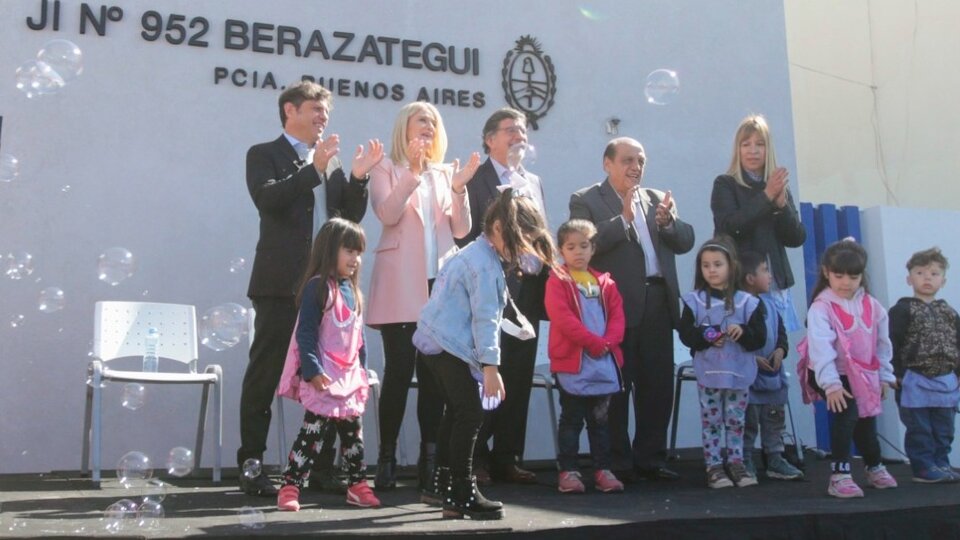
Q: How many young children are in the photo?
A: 7